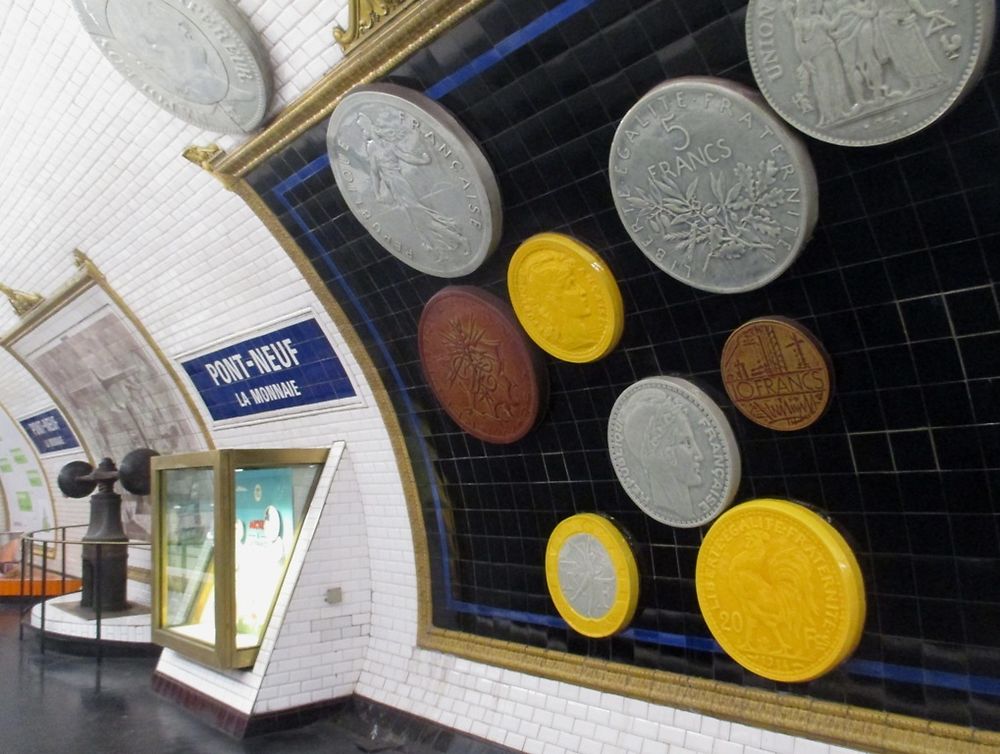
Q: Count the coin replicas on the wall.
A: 10